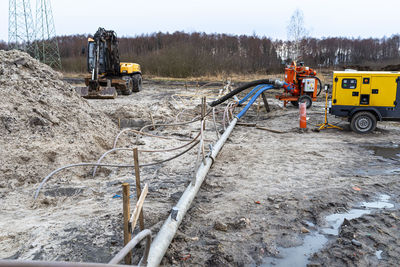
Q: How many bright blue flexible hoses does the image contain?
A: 2